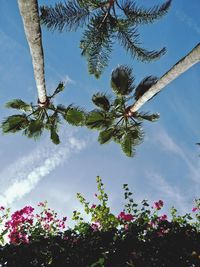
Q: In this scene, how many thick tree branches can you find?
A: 2